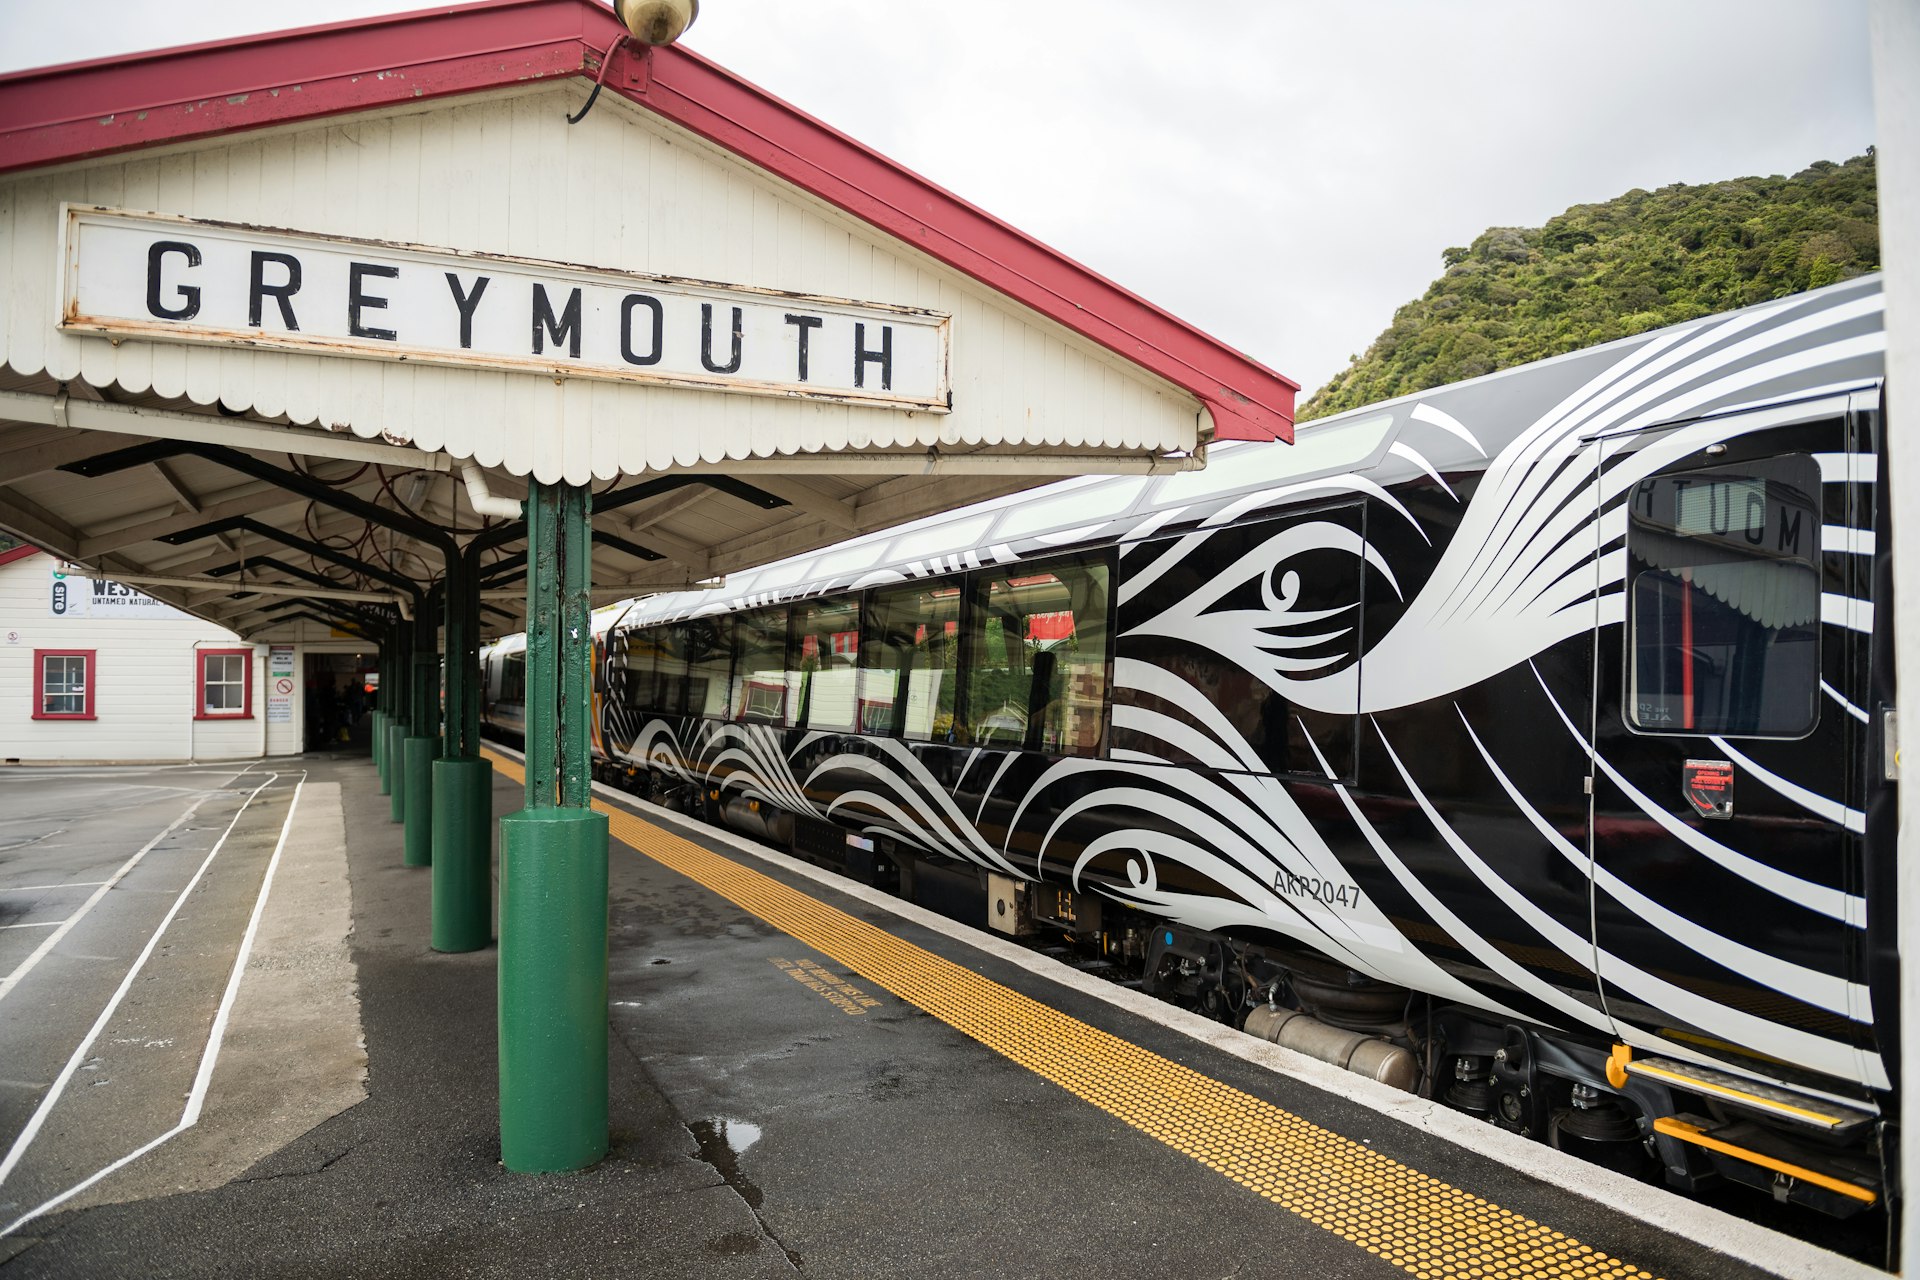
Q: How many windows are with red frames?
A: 2